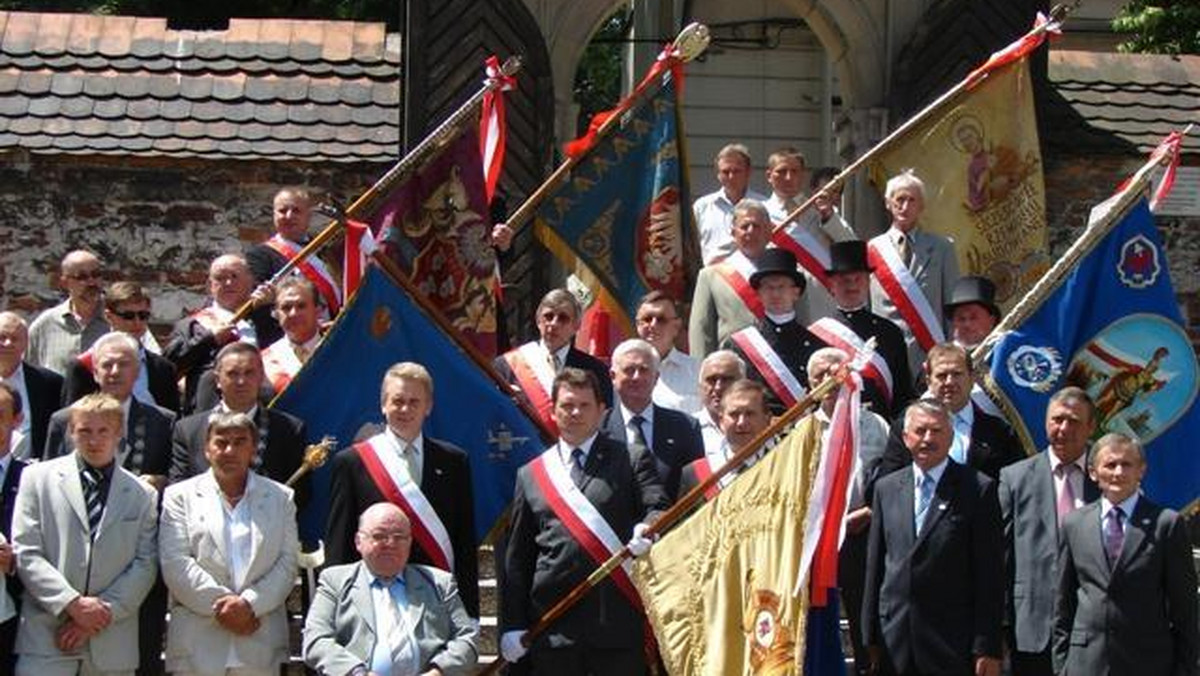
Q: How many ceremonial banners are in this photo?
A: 6